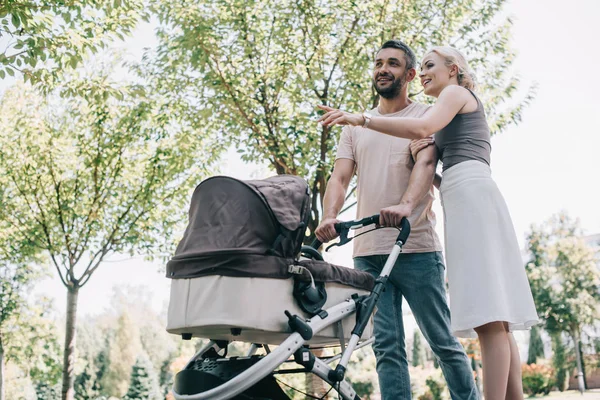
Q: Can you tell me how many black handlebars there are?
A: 1